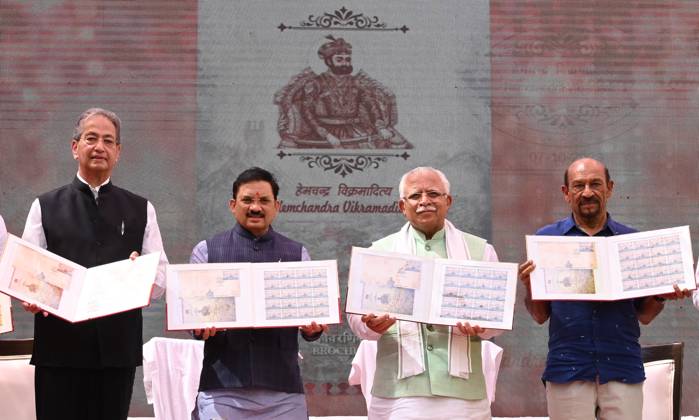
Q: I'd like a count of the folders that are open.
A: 4